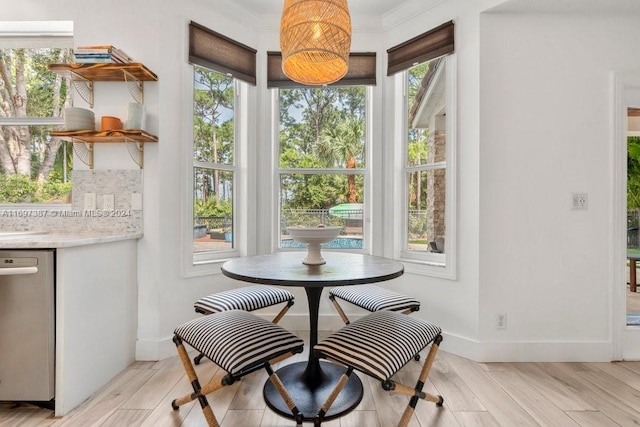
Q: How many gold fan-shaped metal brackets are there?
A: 4